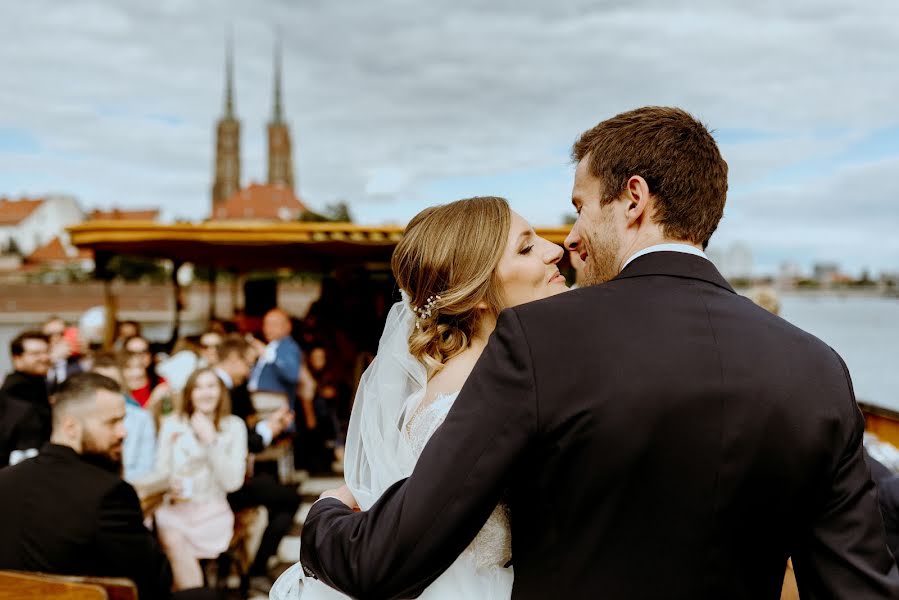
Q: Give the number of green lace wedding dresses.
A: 0